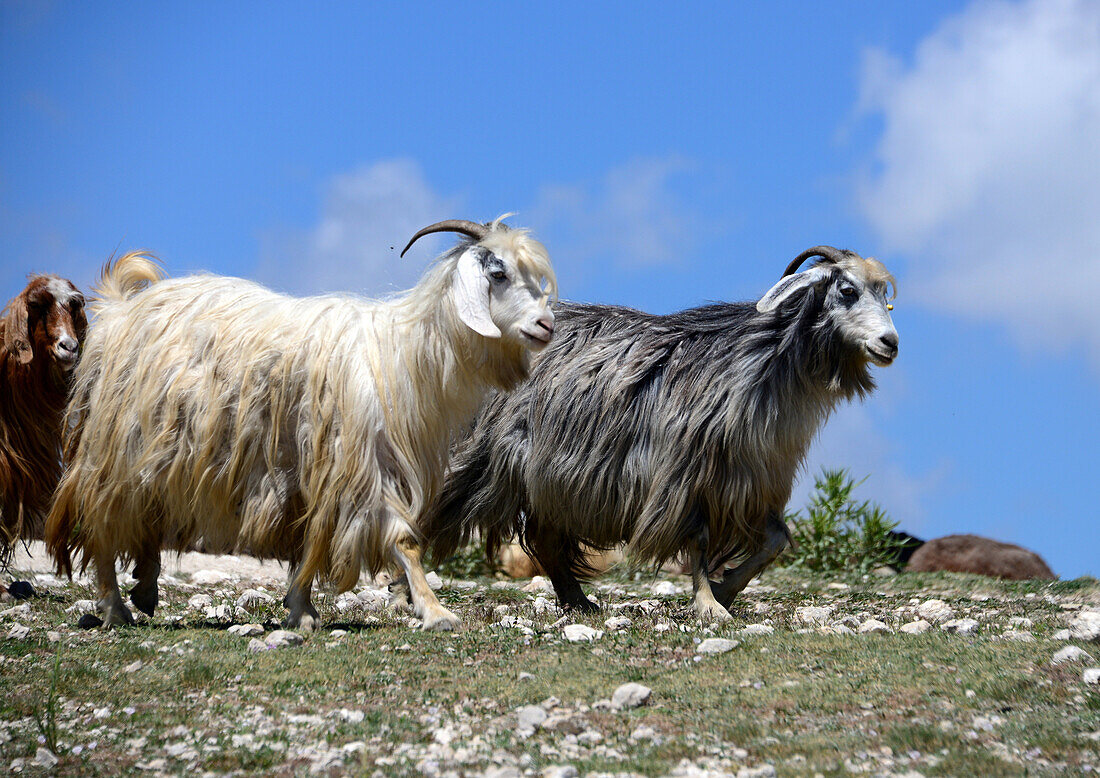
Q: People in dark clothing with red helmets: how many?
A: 0